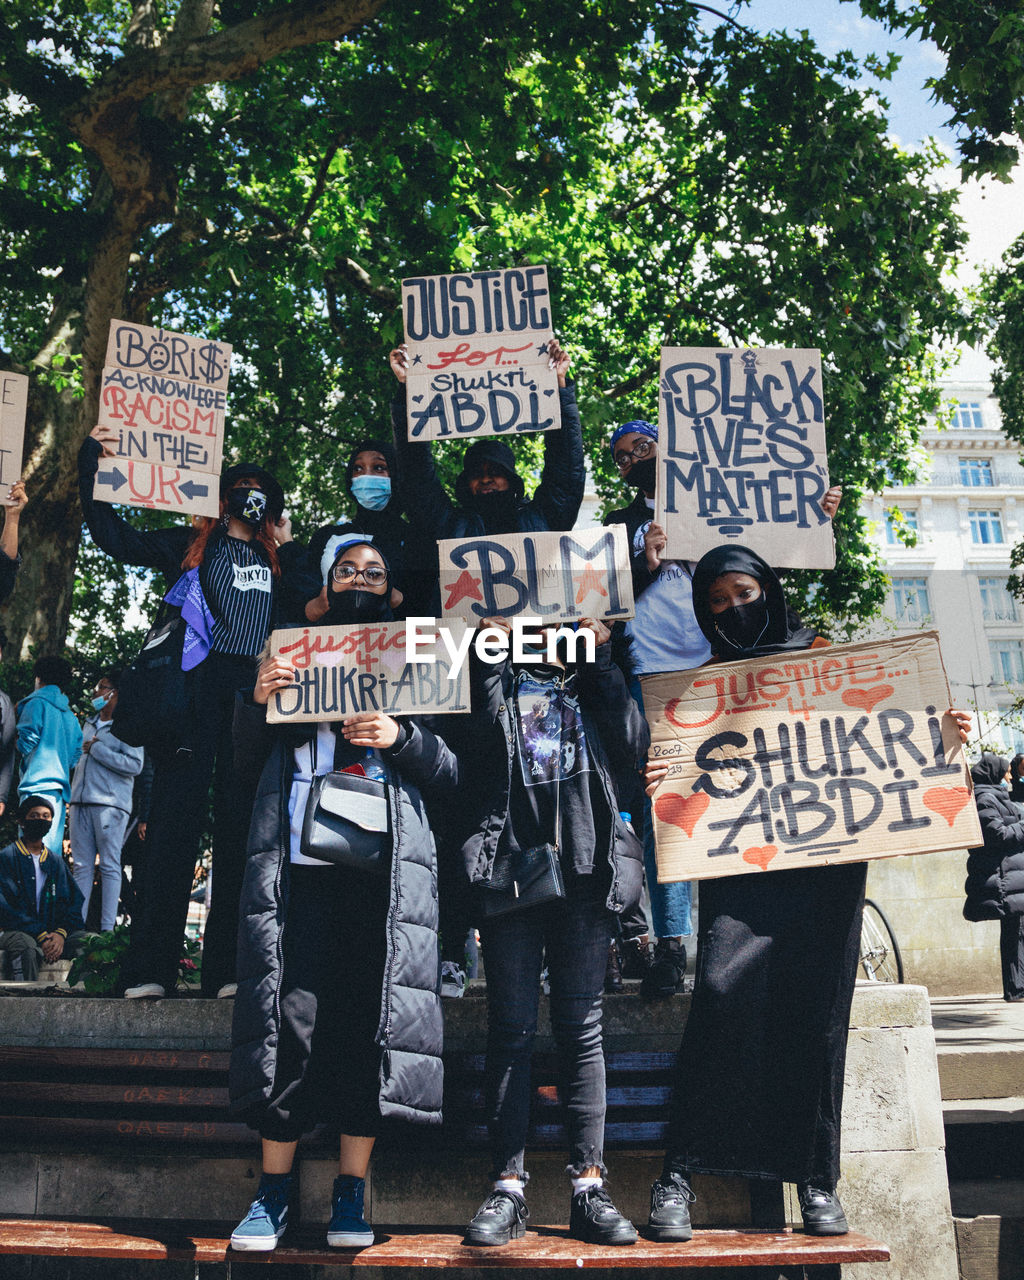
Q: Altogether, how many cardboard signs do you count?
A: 7